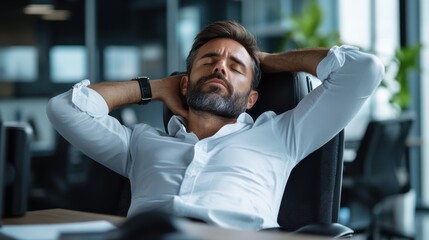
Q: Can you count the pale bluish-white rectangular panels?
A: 3